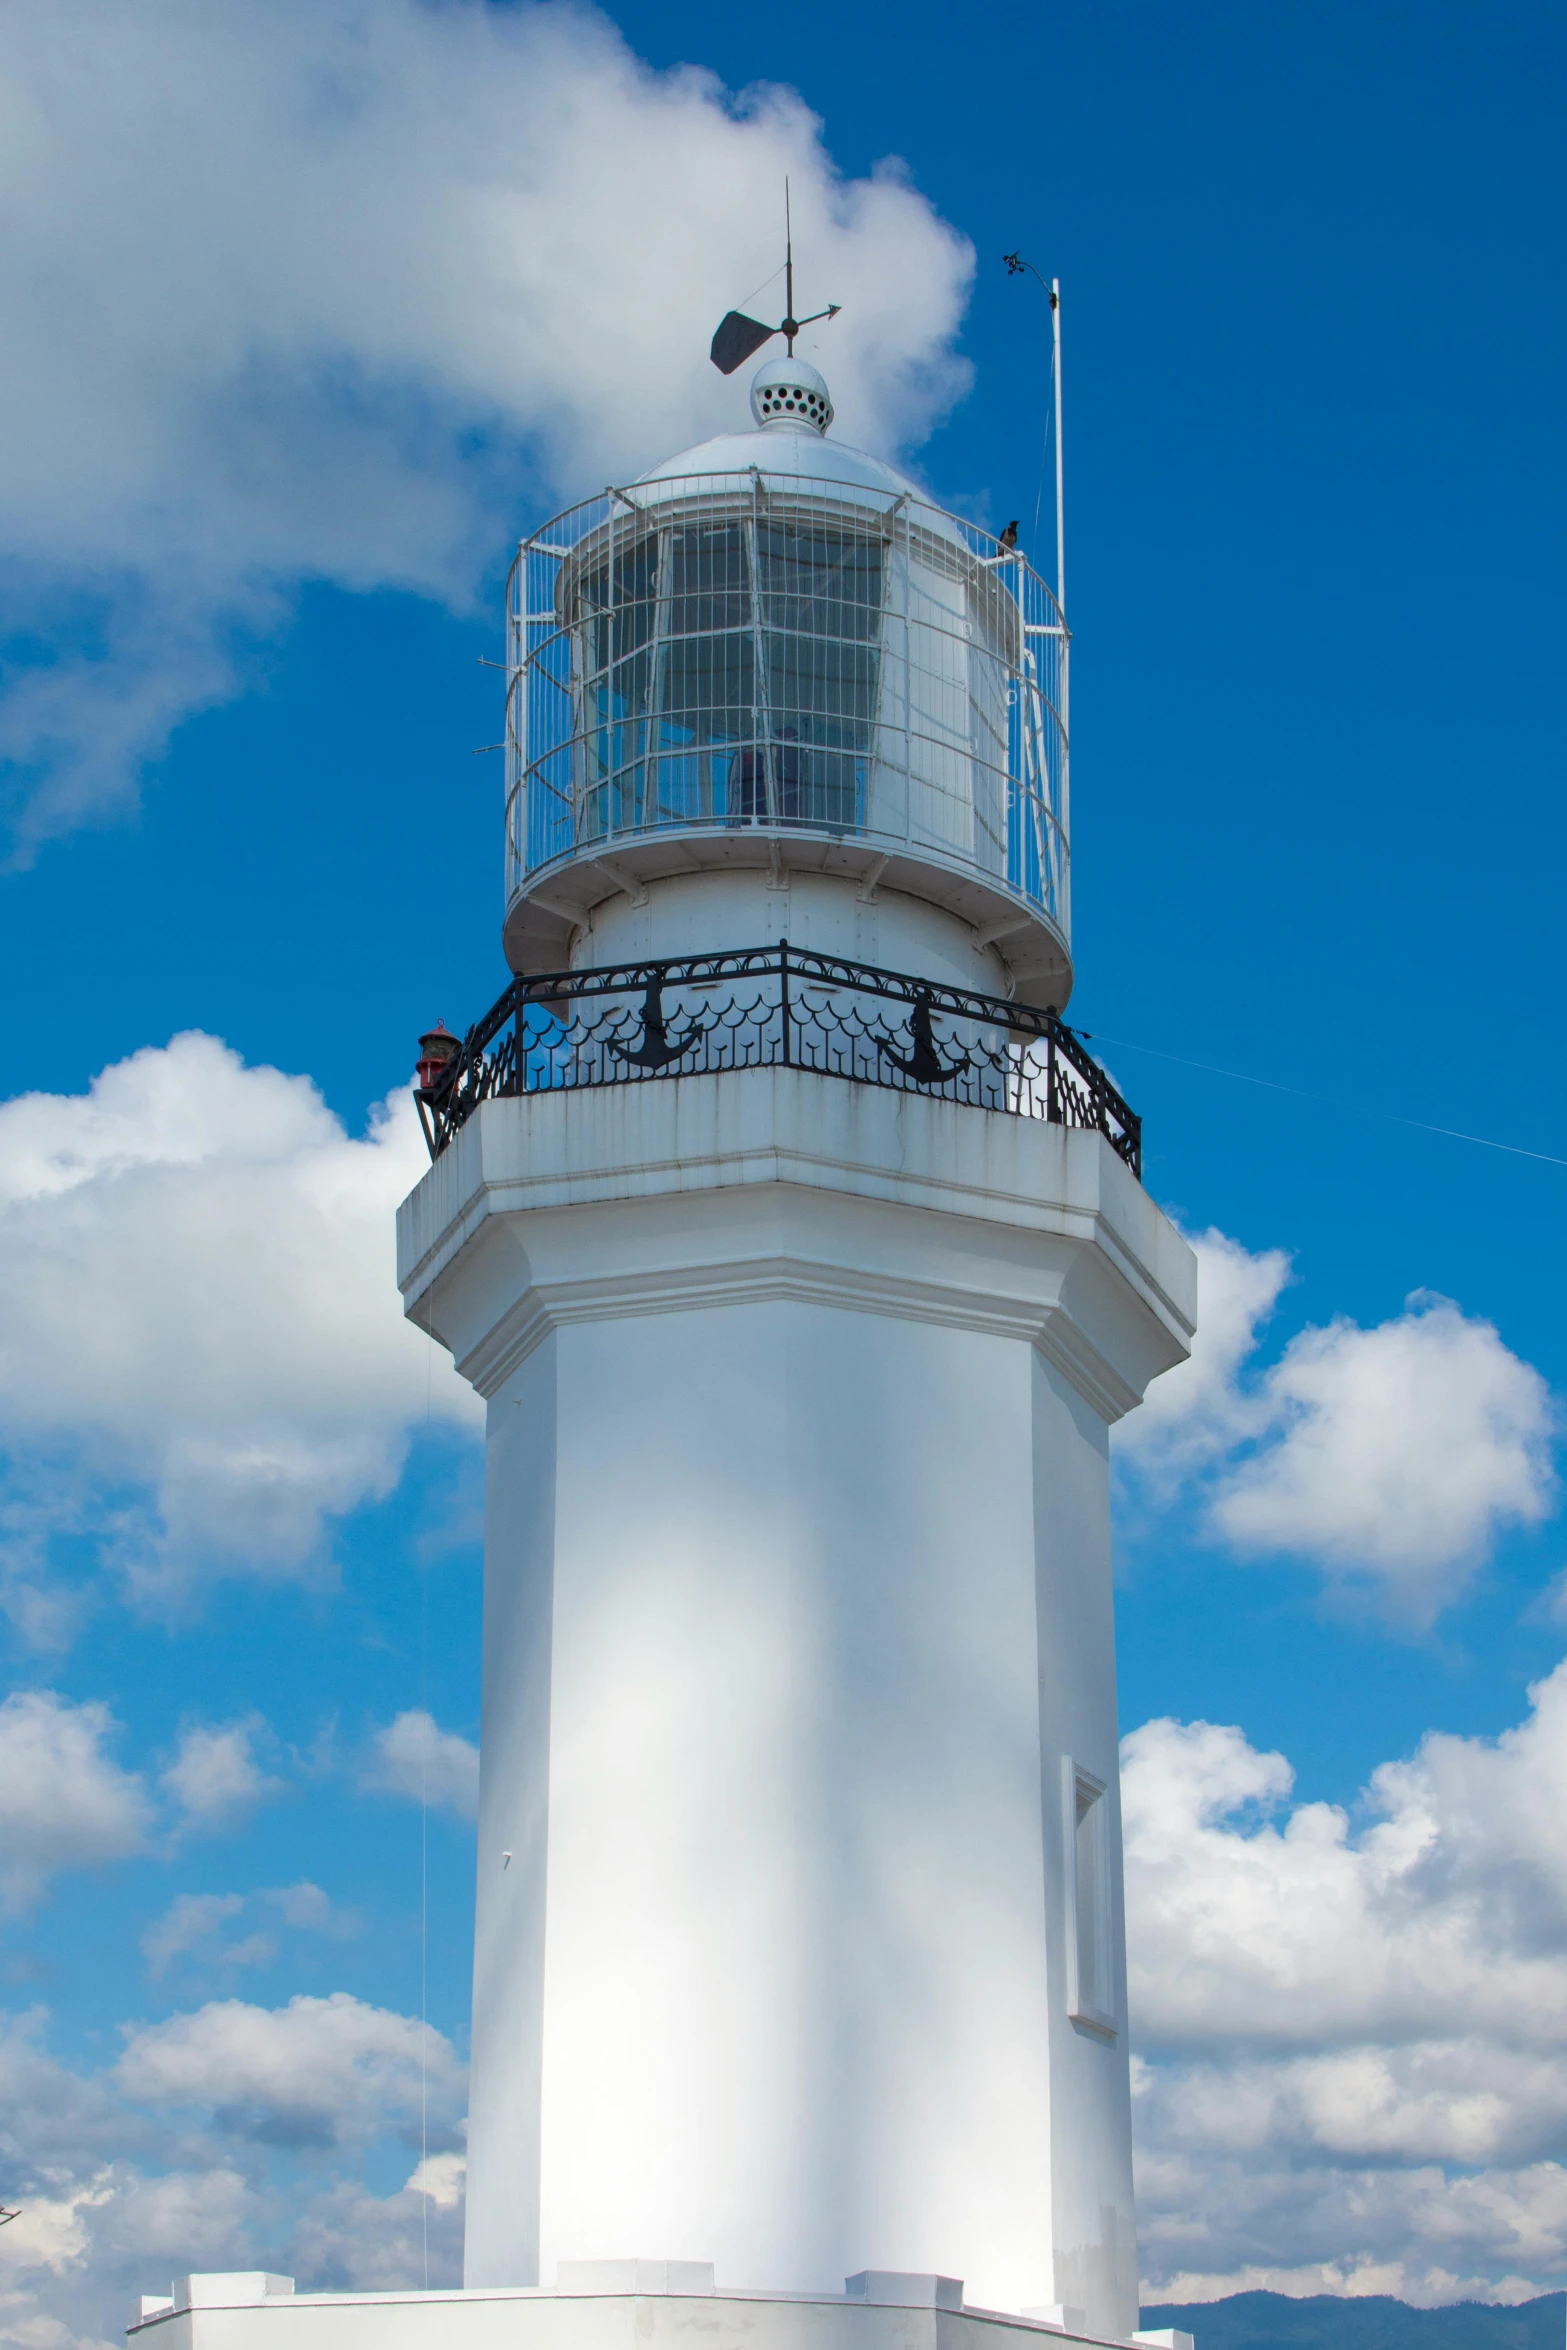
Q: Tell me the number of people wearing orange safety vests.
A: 0